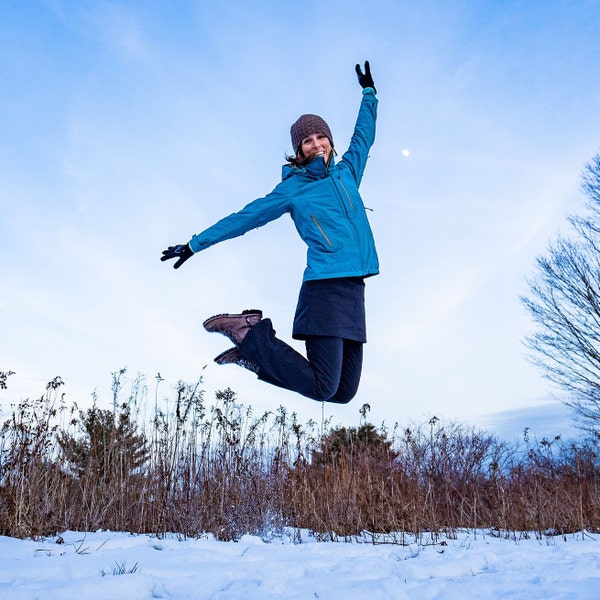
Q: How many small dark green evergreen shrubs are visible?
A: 2